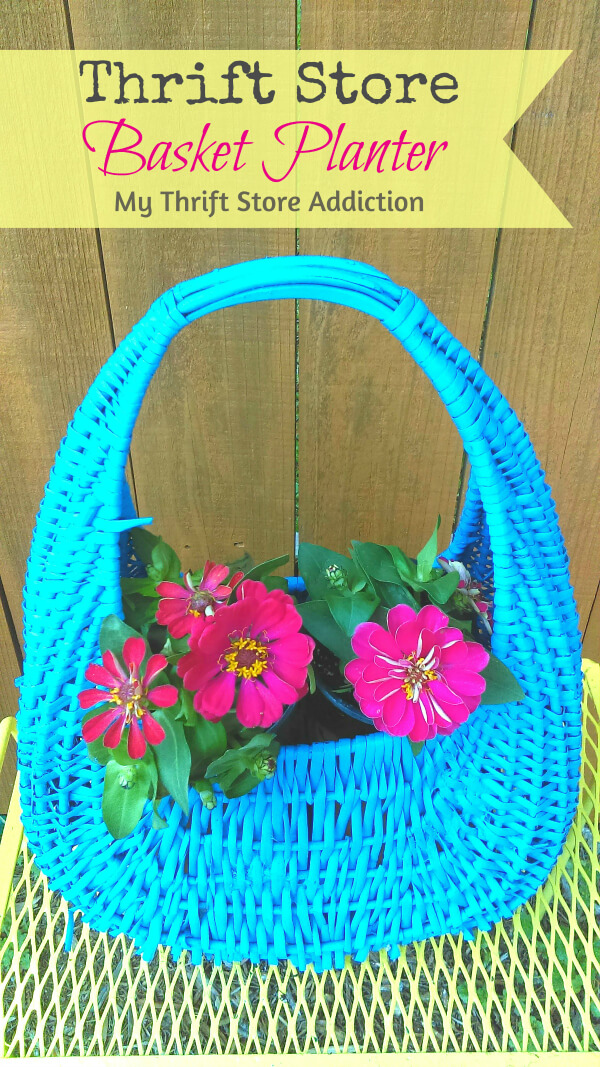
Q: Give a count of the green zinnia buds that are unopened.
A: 4